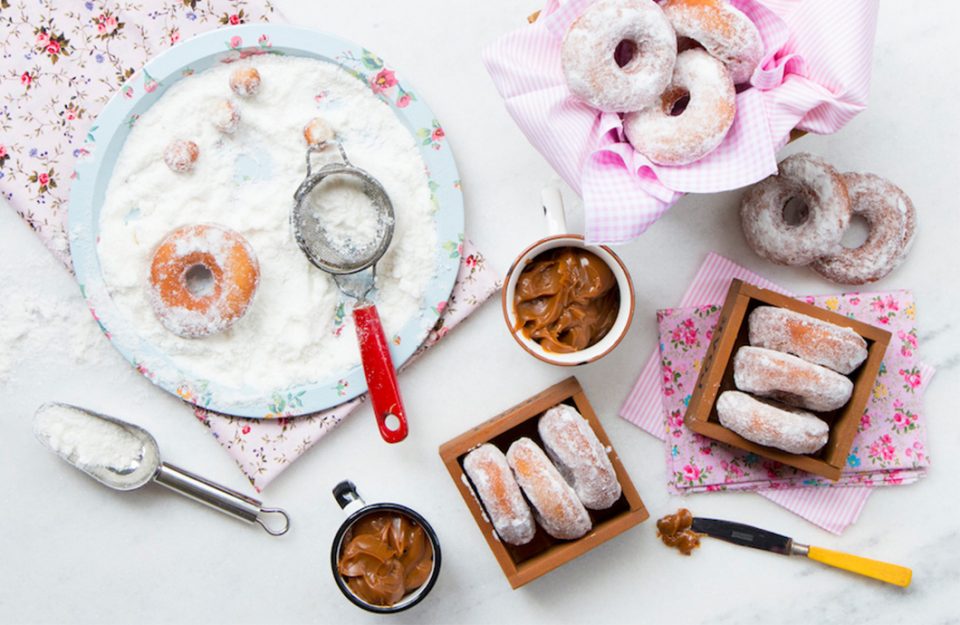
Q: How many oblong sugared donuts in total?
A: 6